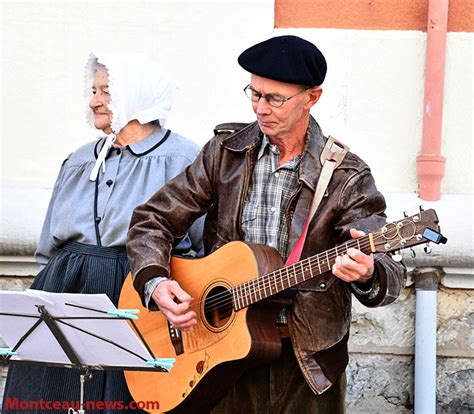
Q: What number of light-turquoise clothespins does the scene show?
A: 3